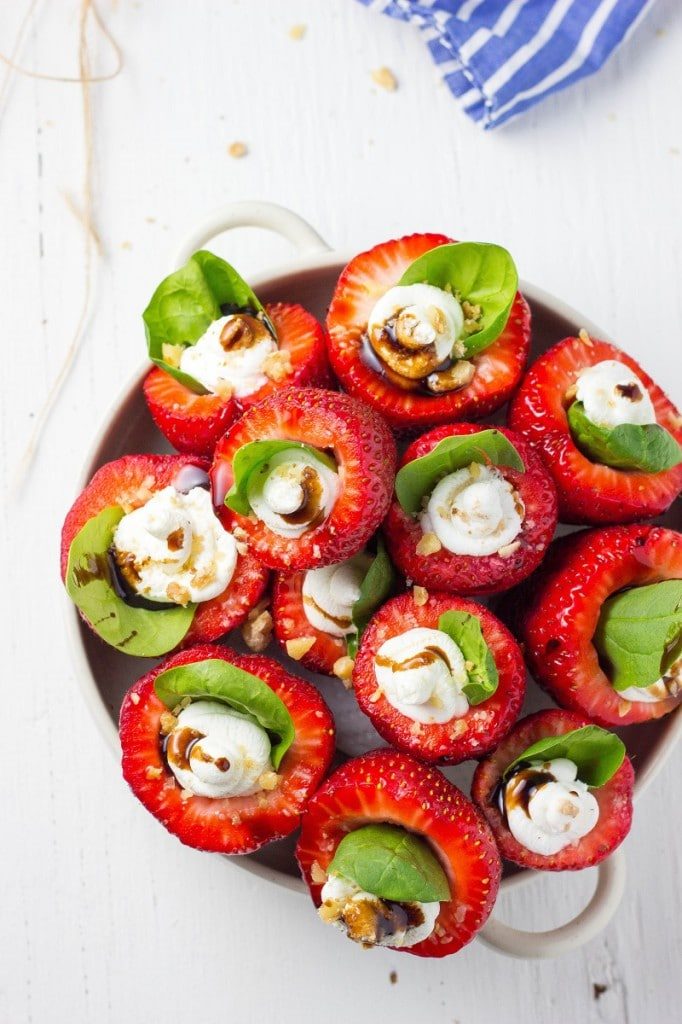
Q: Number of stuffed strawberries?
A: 12